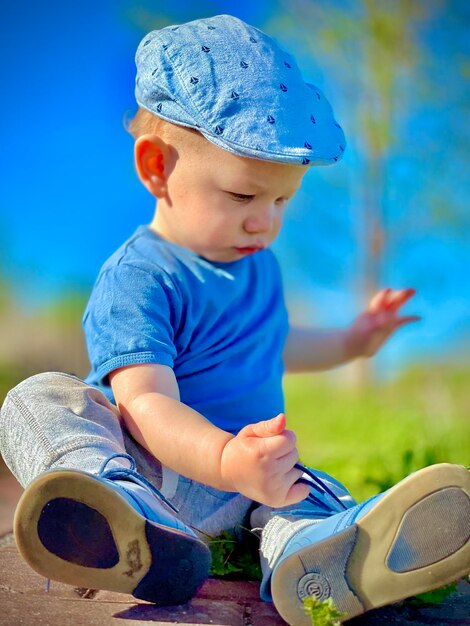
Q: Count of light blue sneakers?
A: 2